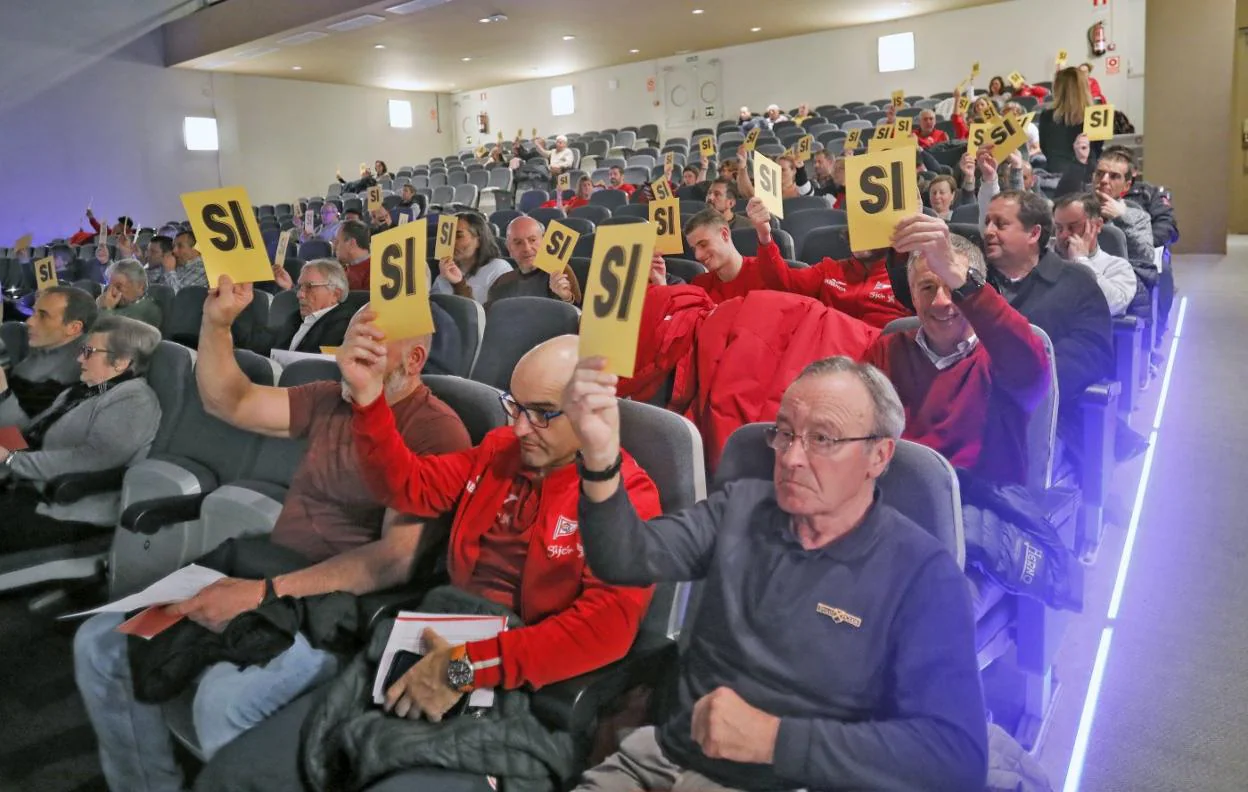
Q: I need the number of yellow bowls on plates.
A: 0